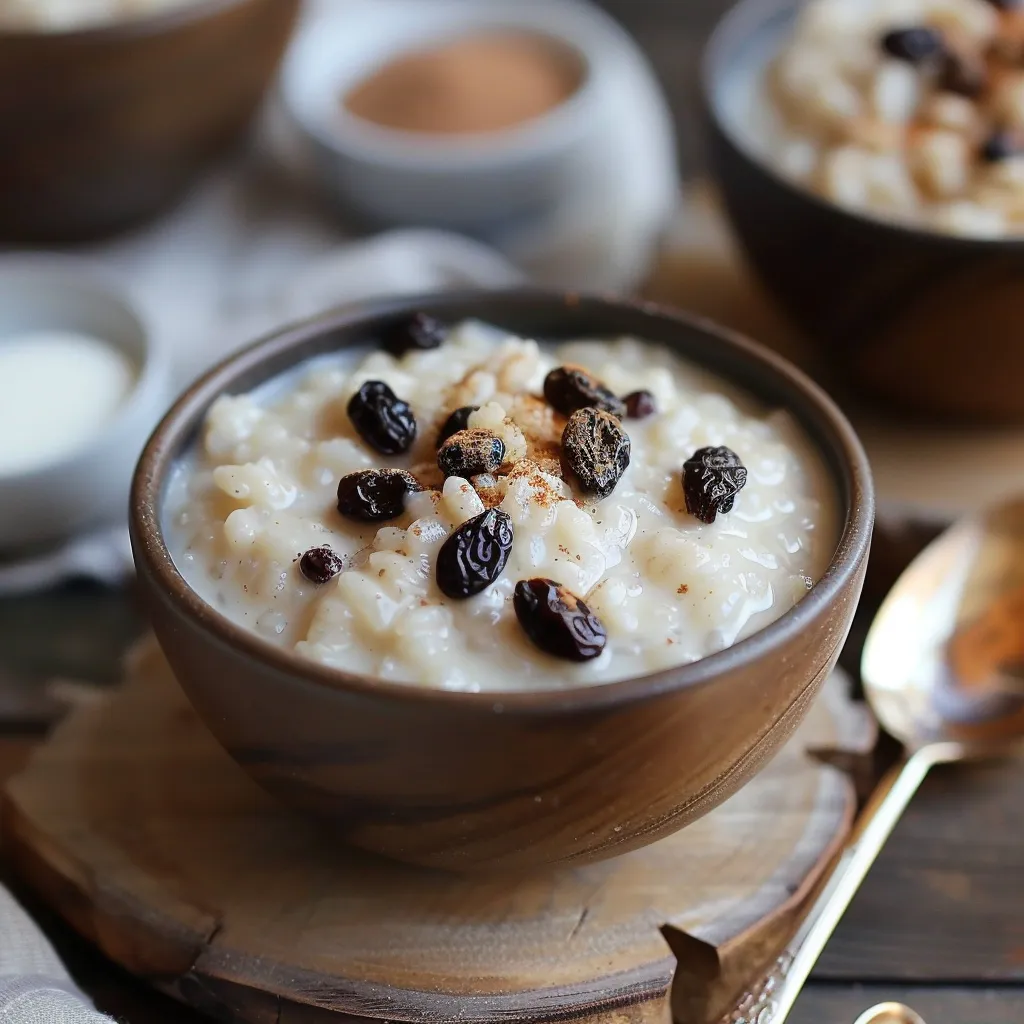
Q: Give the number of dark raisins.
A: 12